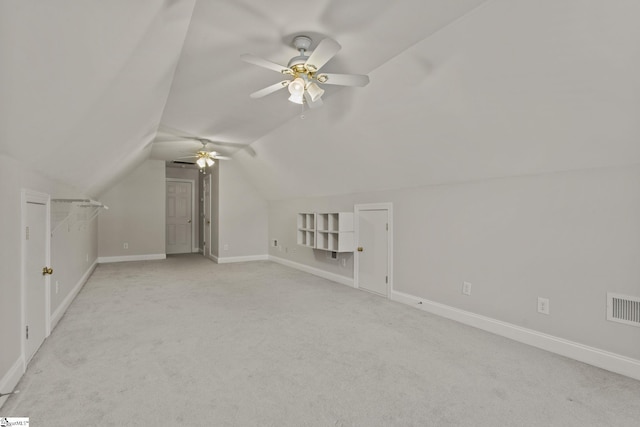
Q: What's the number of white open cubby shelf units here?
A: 2